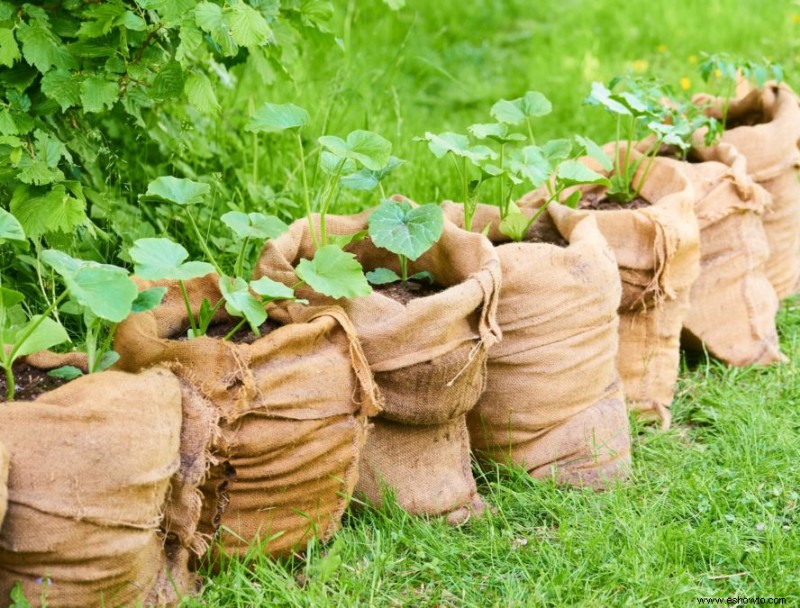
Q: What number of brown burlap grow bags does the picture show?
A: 7